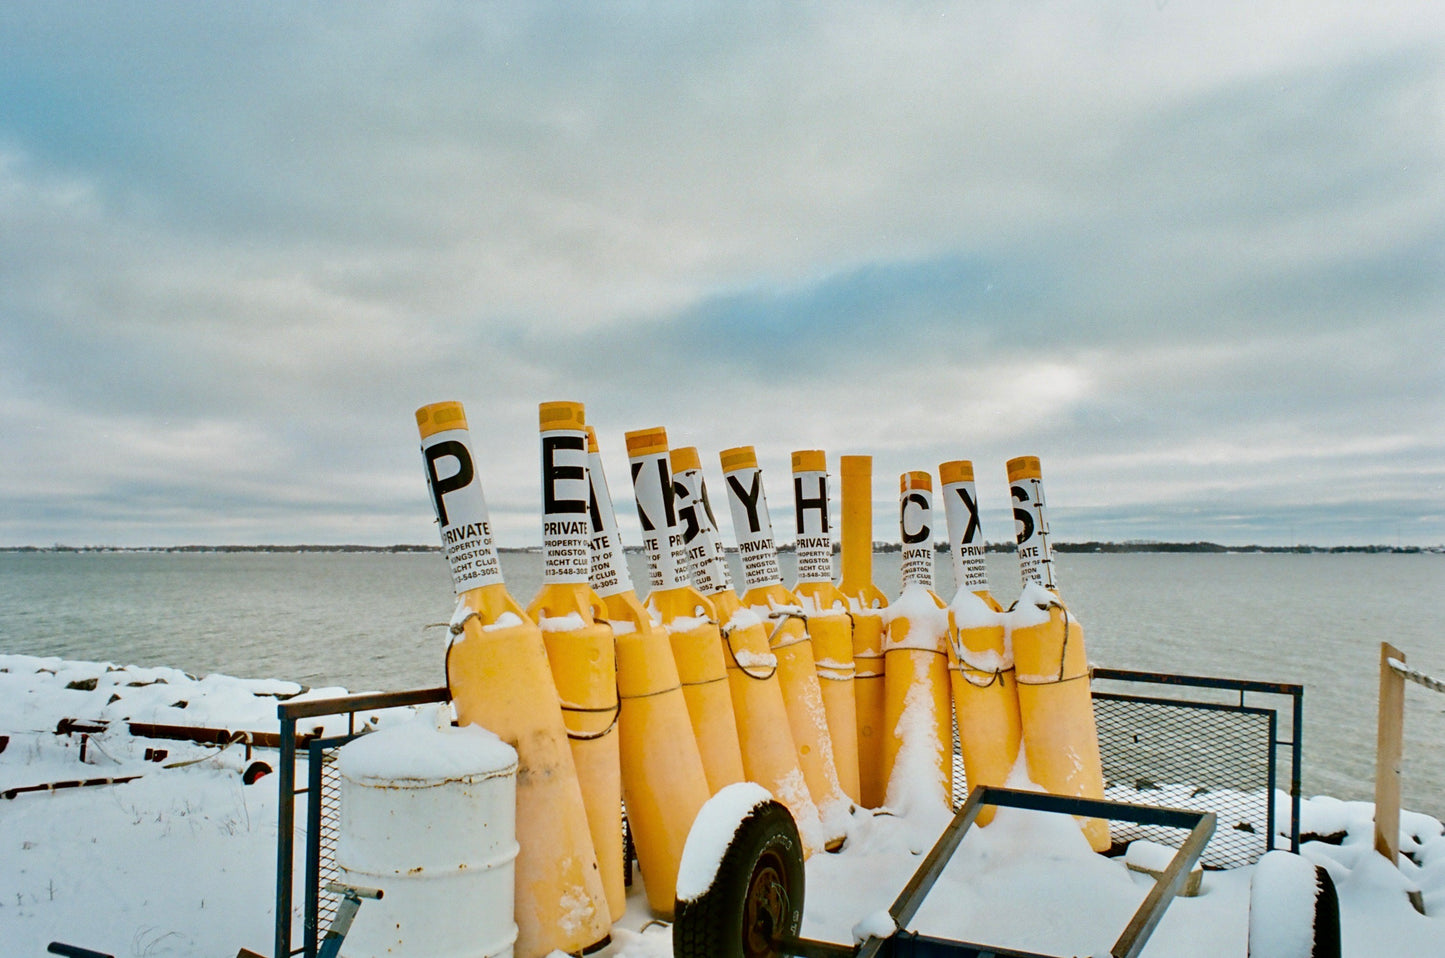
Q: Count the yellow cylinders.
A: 11